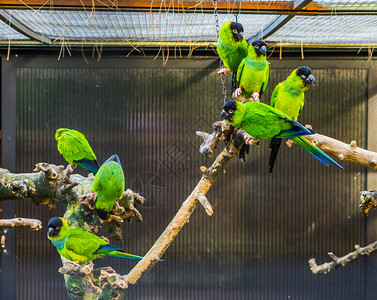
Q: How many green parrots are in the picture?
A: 7